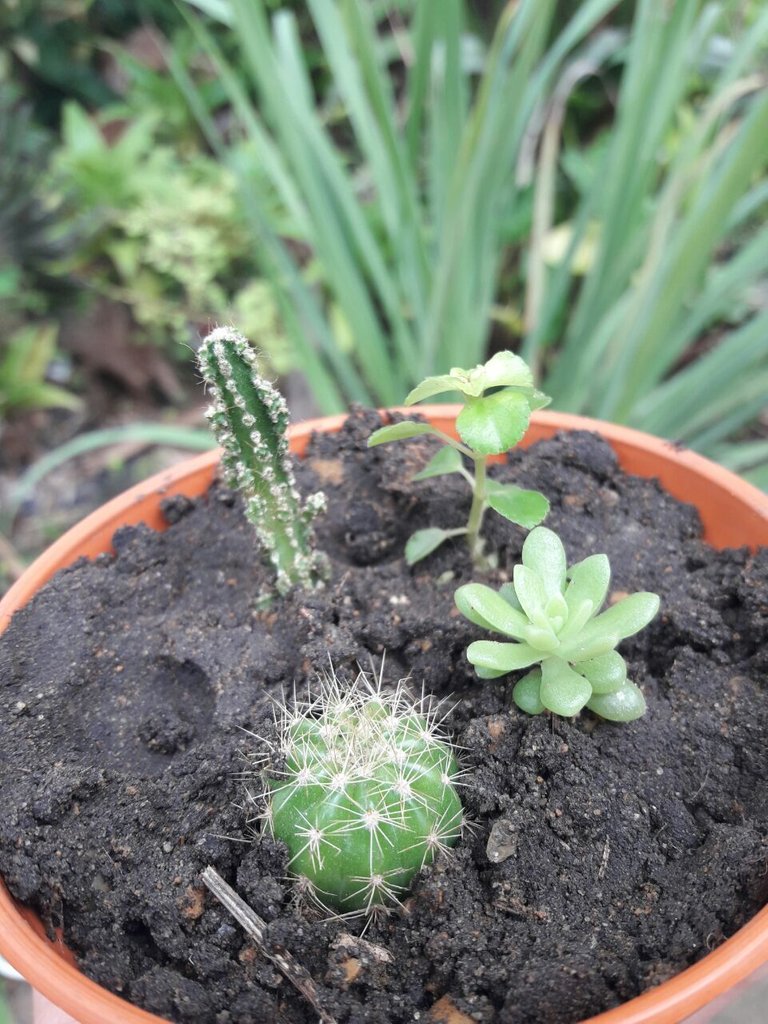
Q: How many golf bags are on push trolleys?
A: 0